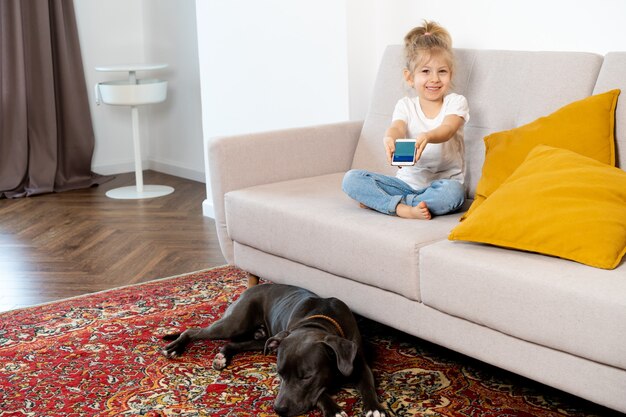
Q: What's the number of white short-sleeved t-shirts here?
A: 1